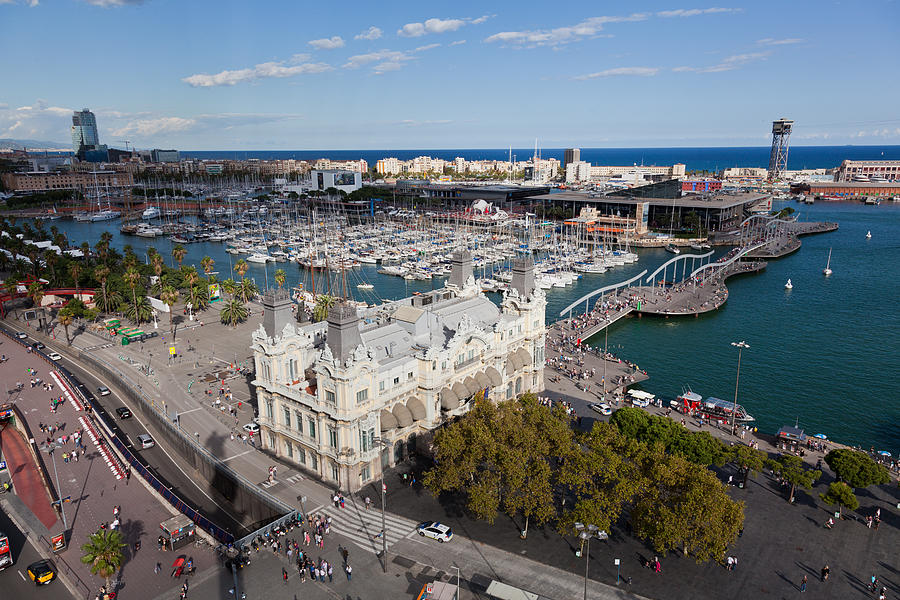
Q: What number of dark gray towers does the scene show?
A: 4